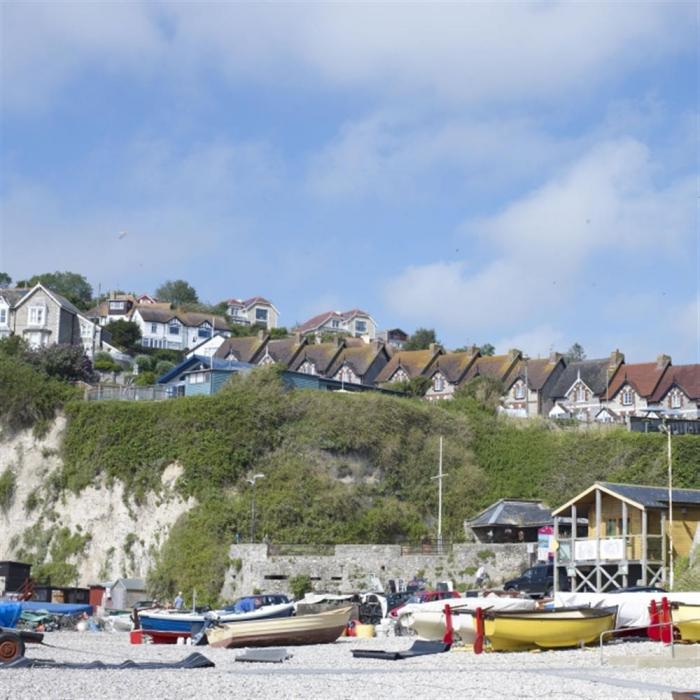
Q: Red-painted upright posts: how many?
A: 4